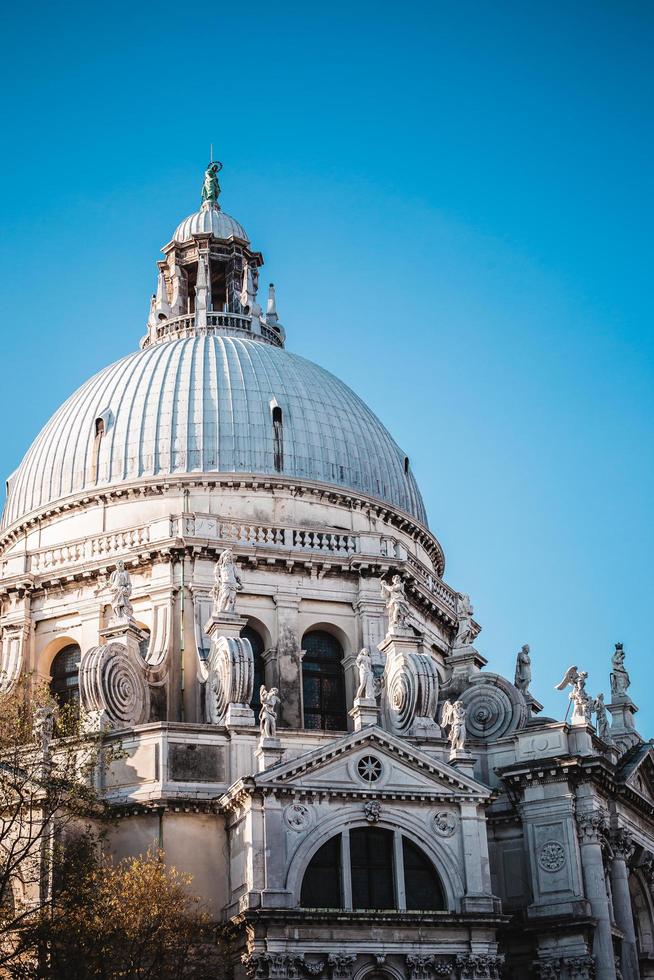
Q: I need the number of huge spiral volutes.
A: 4